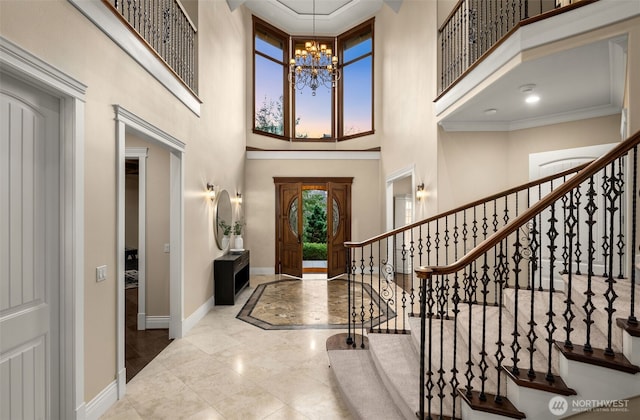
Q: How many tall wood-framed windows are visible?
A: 3